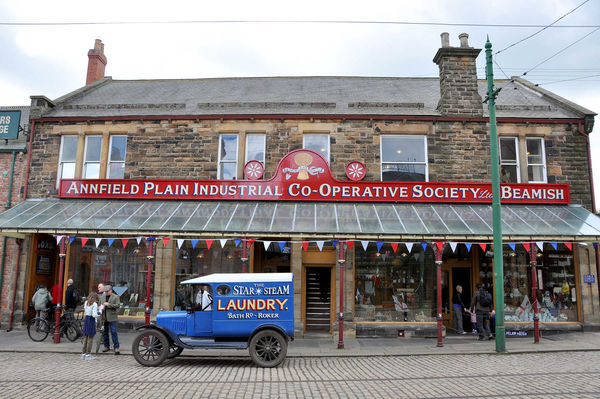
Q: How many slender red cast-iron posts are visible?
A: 6